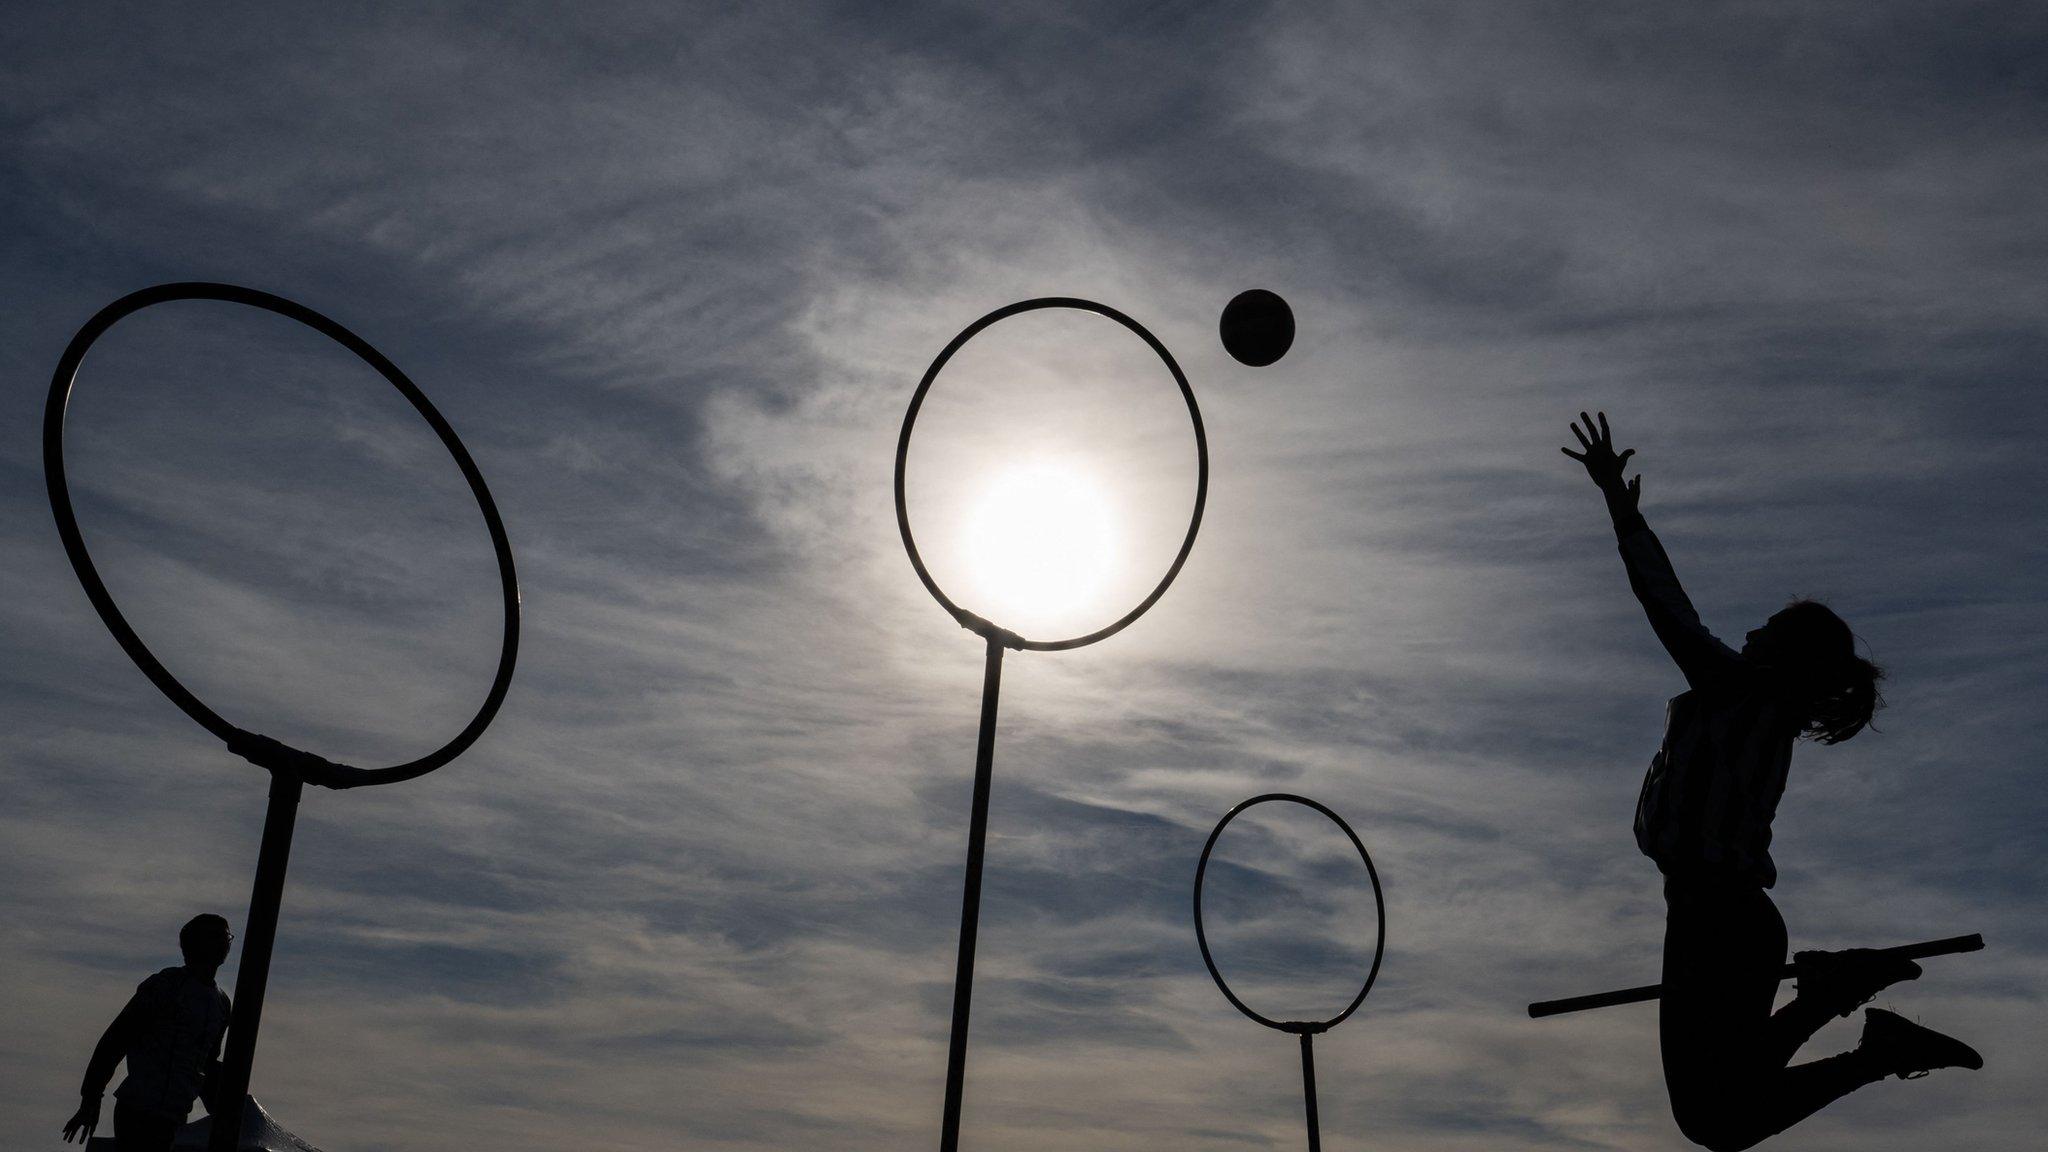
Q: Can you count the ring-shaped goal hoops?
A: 3